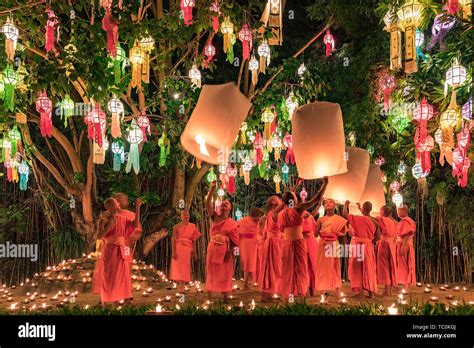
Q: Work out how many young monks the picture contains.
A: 12